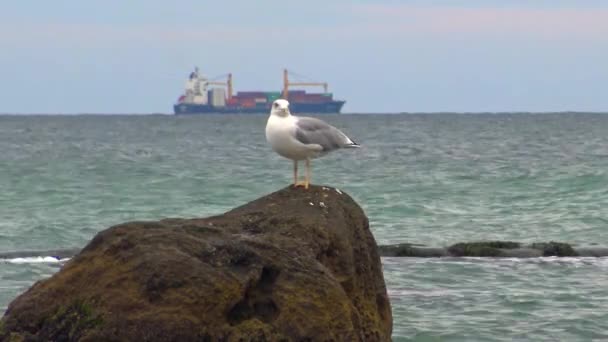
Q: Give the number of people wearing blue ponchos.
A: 0